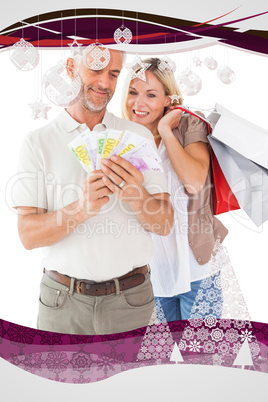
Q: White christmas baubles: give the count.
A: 8